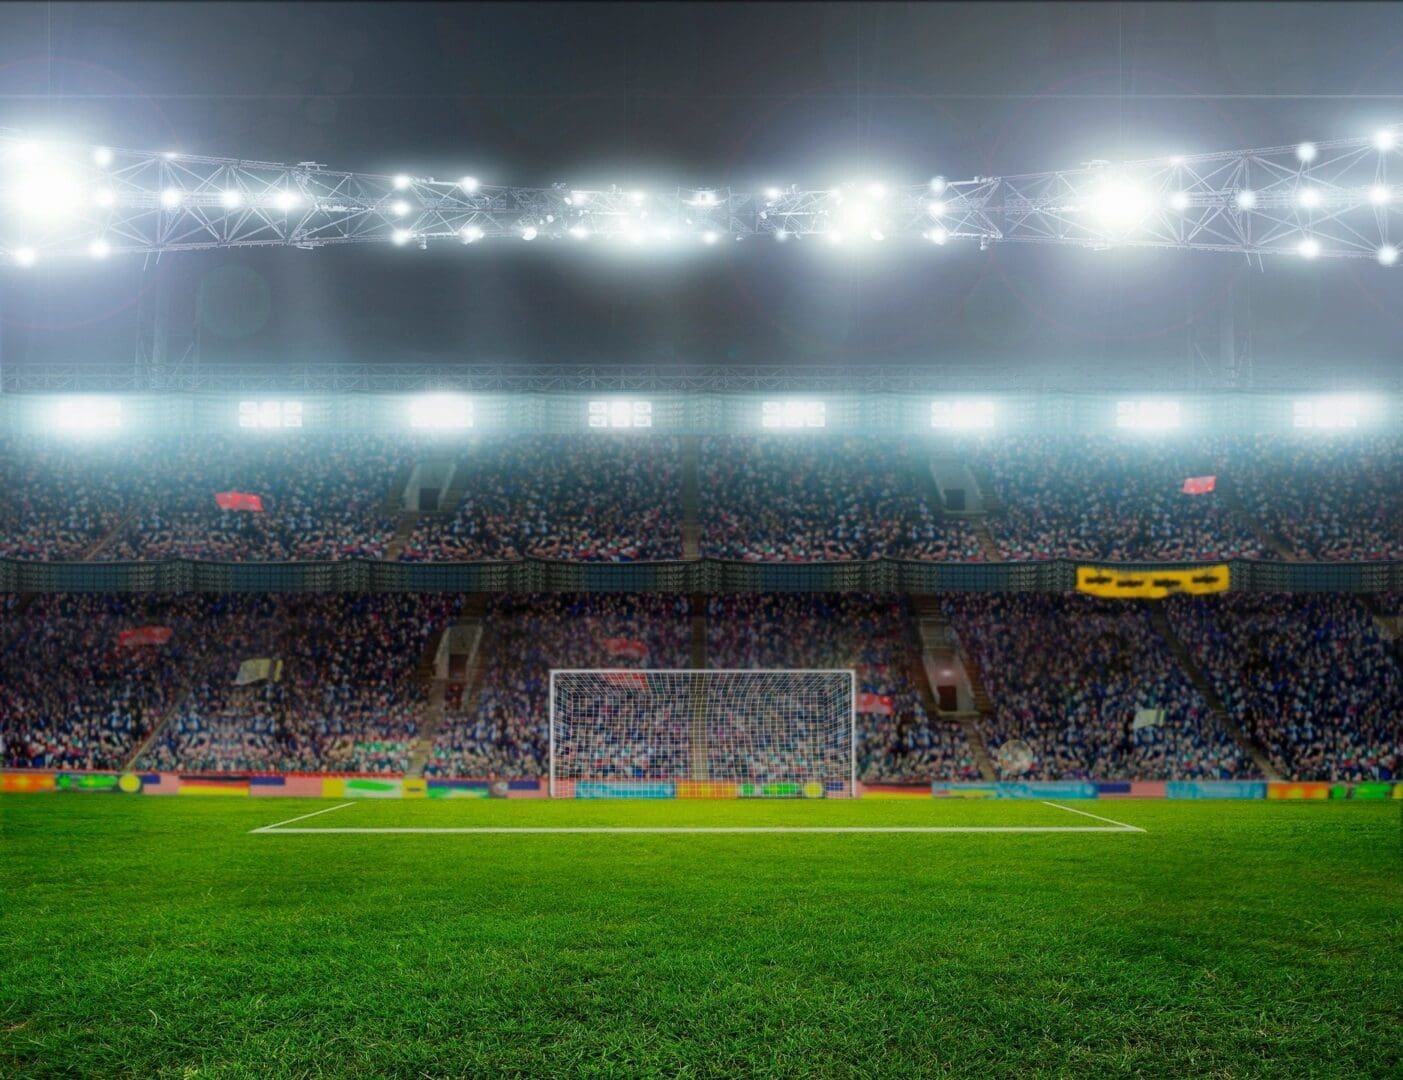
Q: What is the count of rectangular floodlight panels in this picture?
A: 8